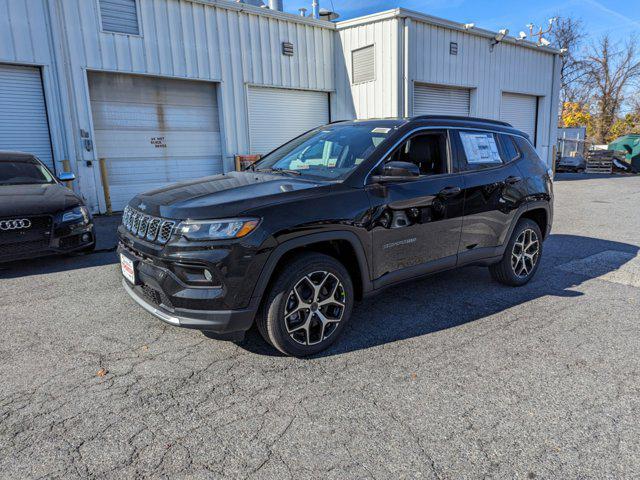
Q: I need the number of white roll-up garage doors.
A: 5